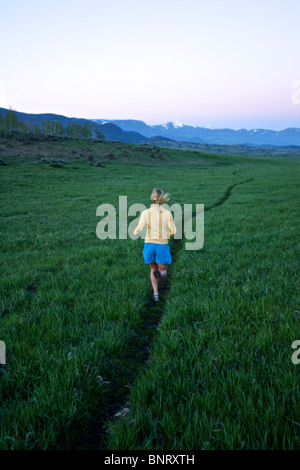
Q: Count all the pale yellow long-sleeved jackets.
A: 1